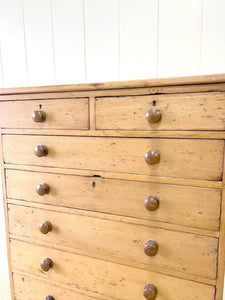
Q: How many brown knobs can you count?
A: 11